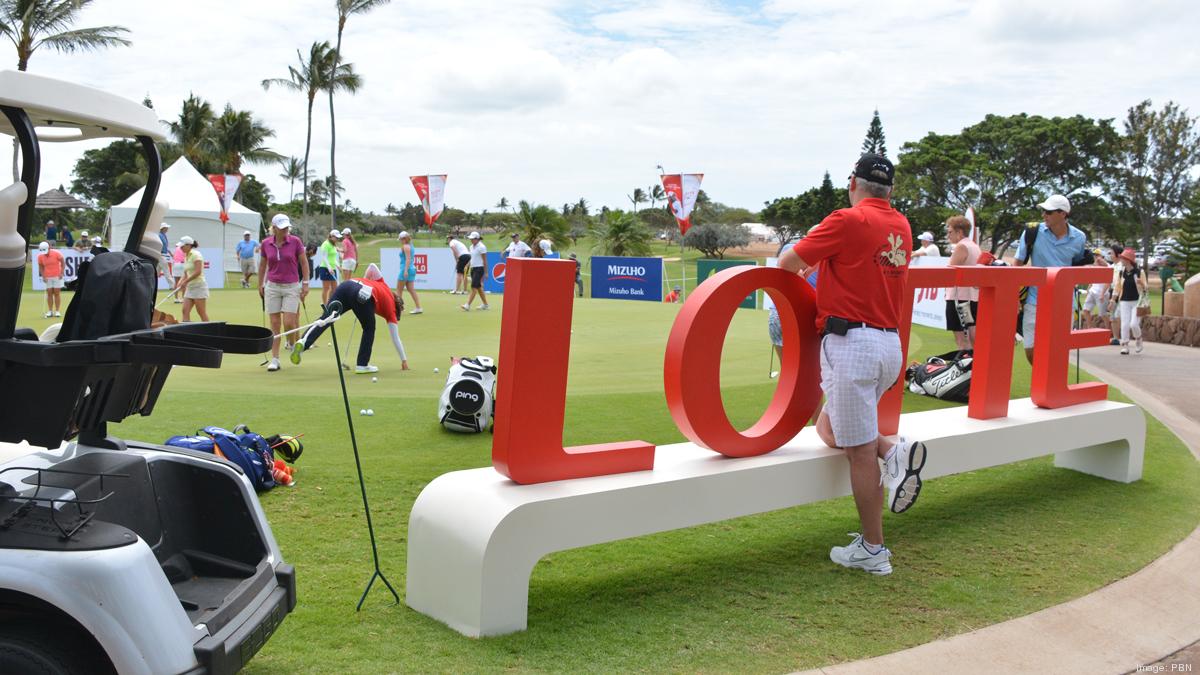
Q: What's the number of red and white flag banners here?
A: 3